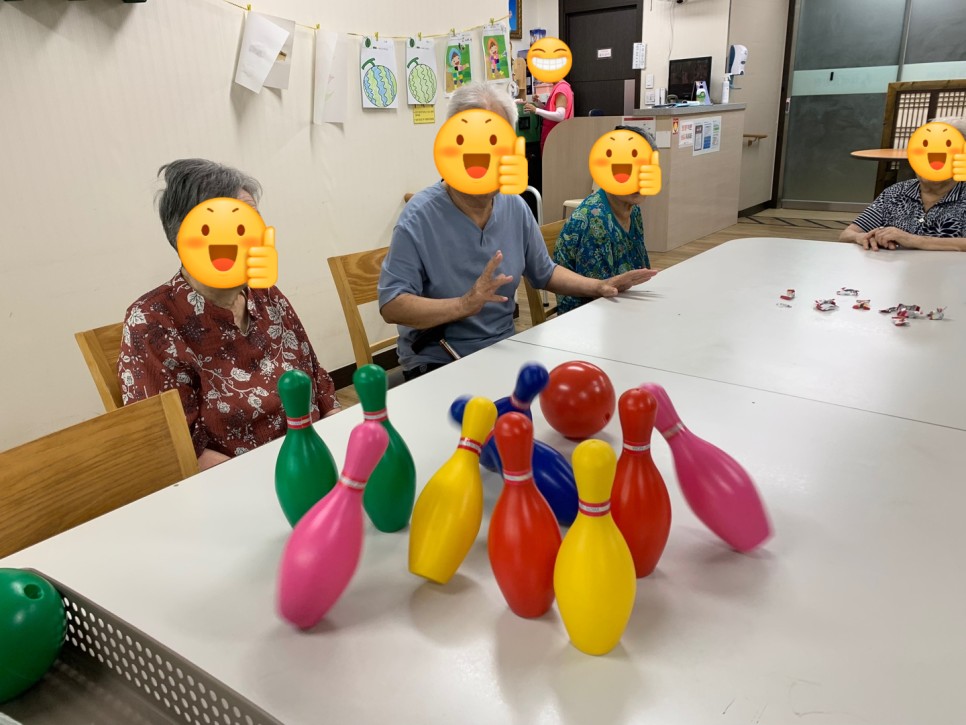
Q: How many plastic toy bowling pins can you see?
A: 10